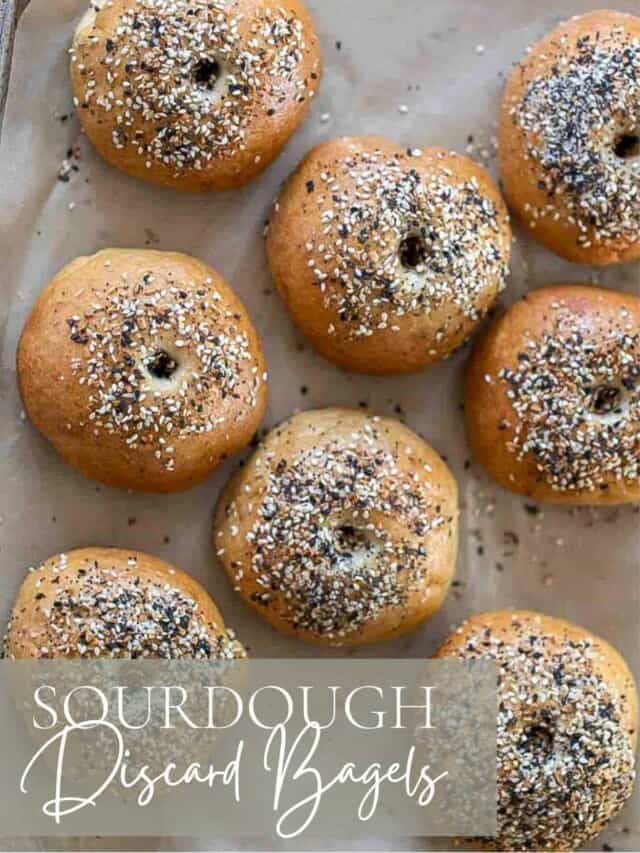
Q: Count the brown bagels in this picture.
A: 8